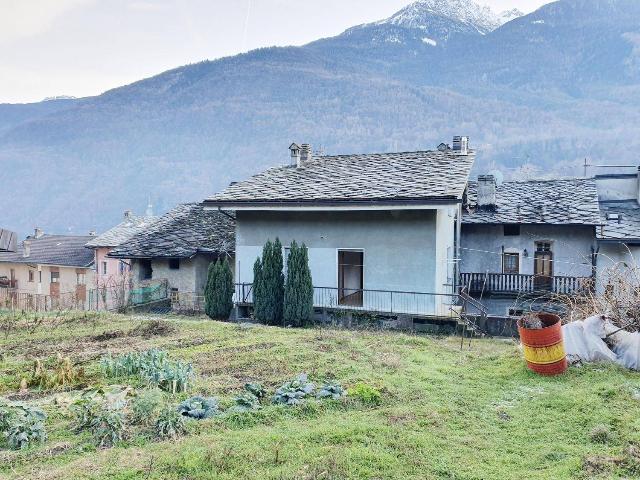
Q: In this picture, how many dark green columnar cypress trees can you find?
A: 3